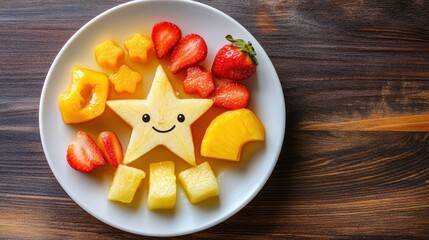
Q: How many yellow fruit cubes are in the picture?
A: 3